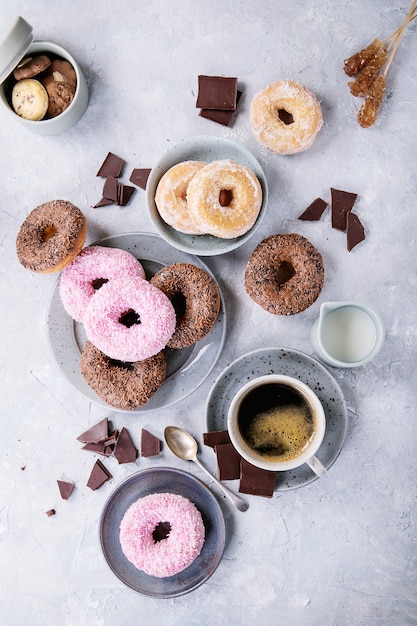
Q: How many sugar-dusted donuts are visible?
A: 3